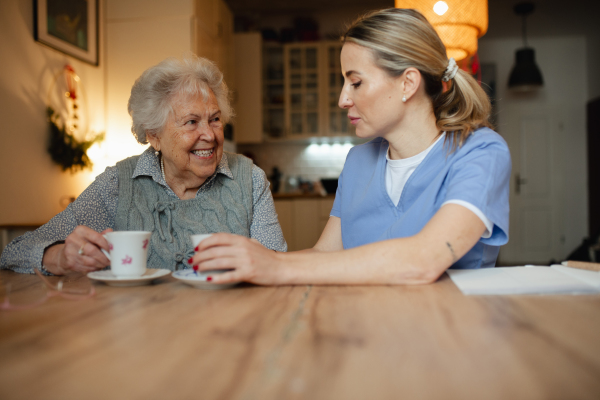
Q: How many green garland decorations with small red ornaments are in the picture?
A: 1